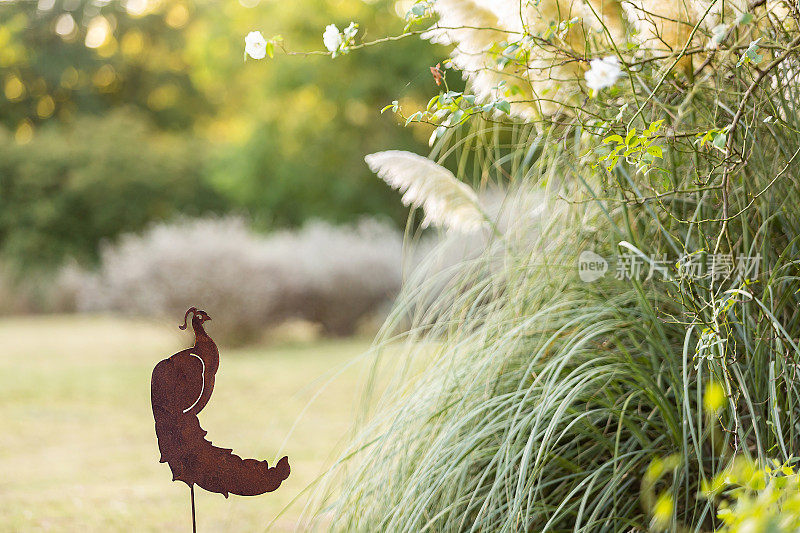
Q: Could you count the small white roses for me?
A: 3